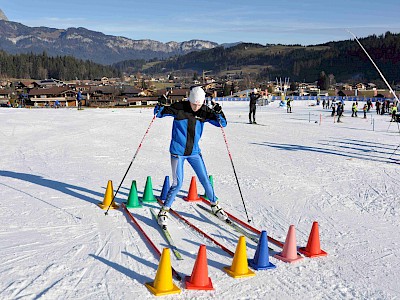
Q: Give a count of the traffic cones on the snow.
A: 12